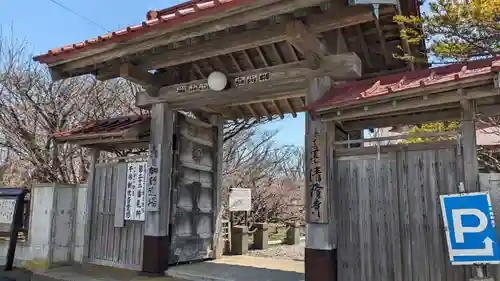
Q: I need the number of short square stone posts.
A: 3